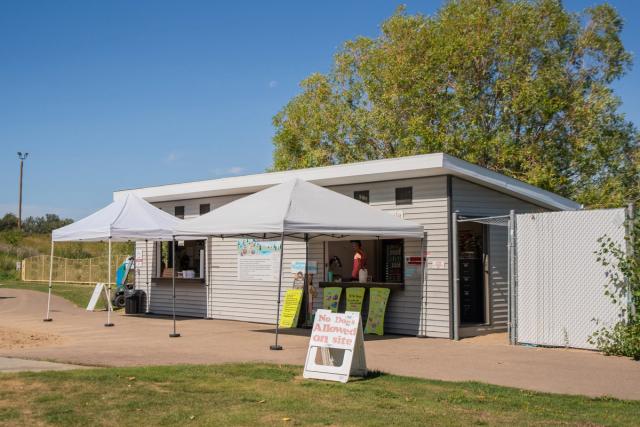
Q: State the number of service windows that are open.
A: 2